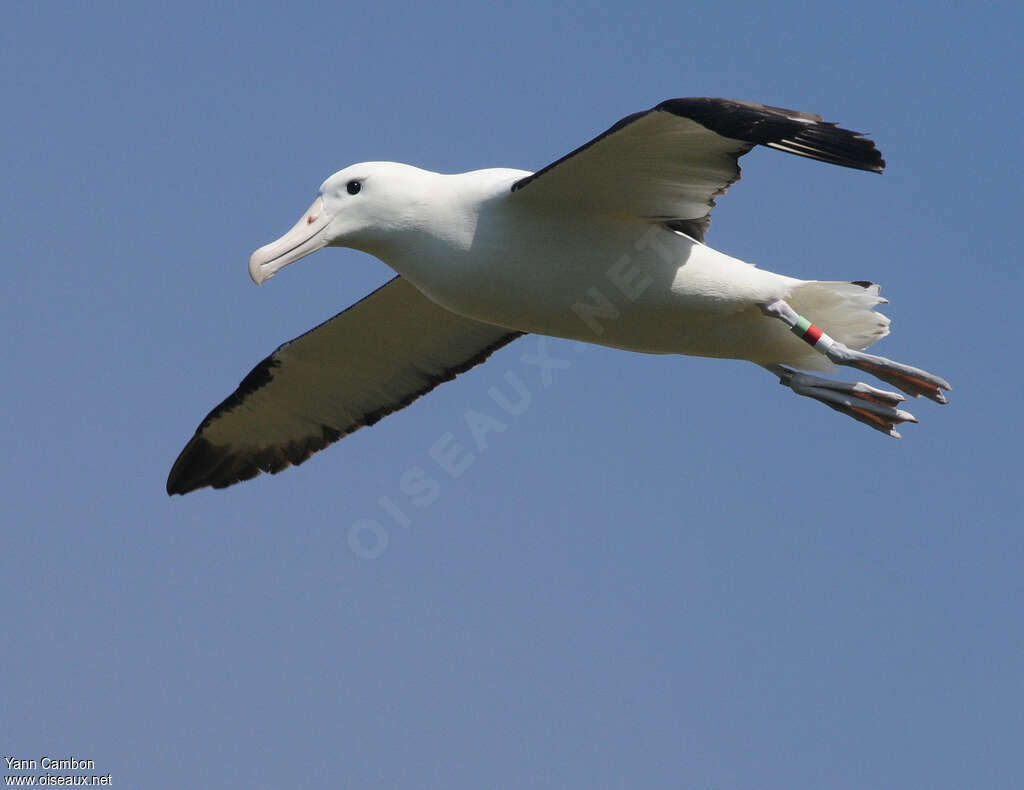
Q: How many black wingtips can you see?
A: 2